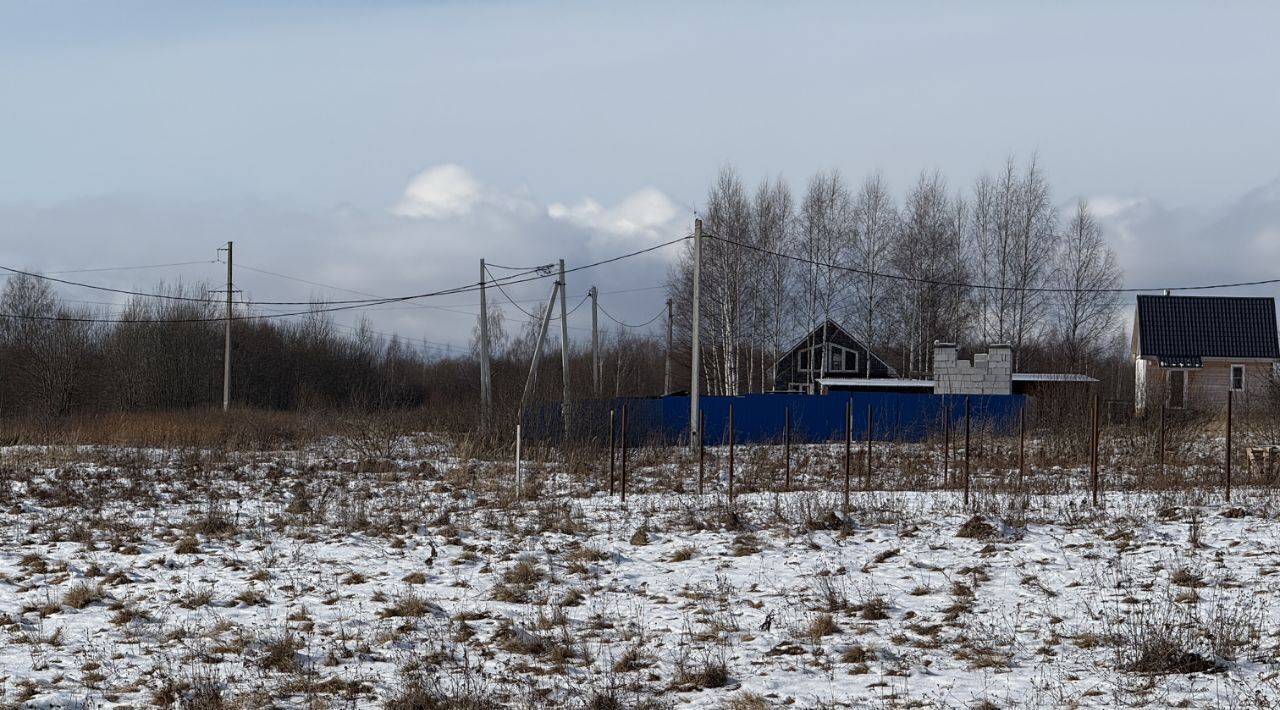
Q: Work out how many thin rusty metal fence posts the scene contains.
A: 14